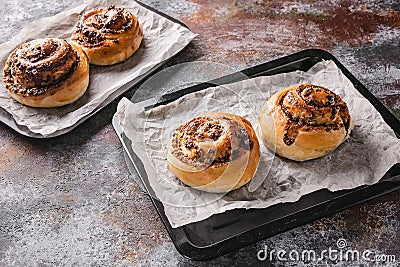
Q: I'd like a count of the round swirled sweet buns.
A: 4